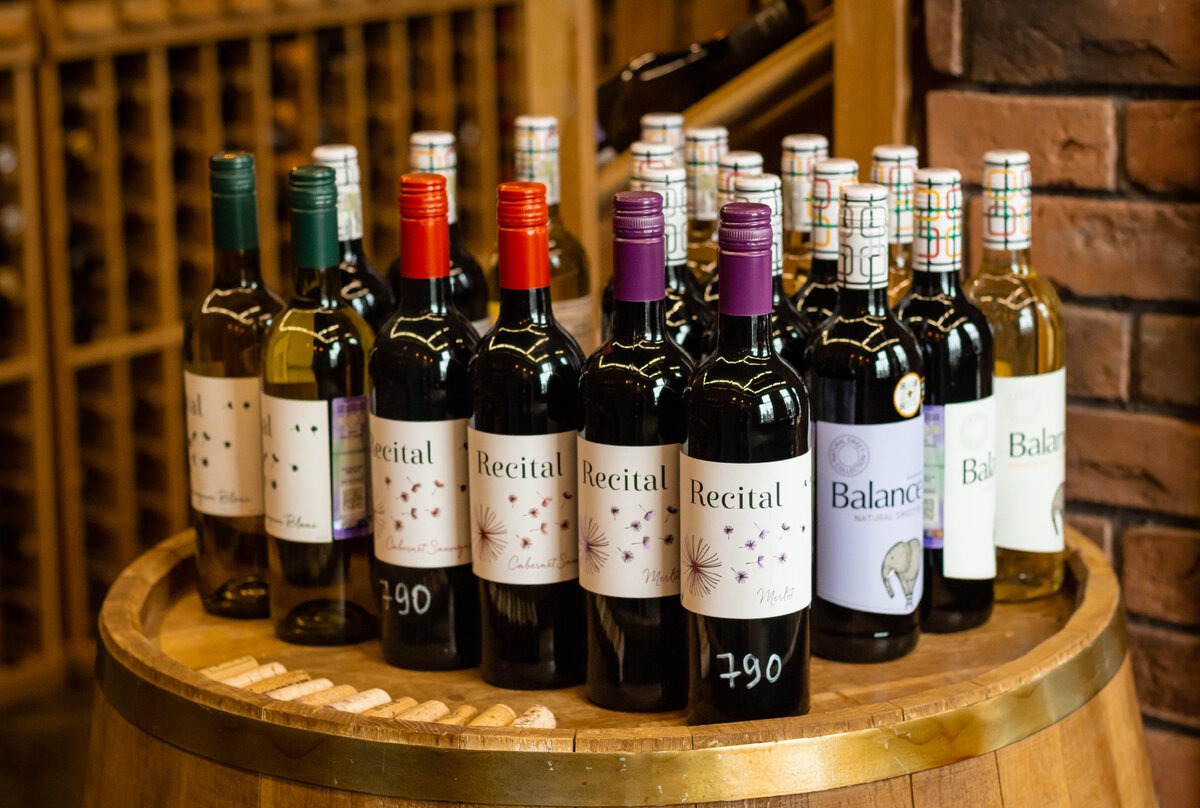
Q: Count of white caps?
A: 15